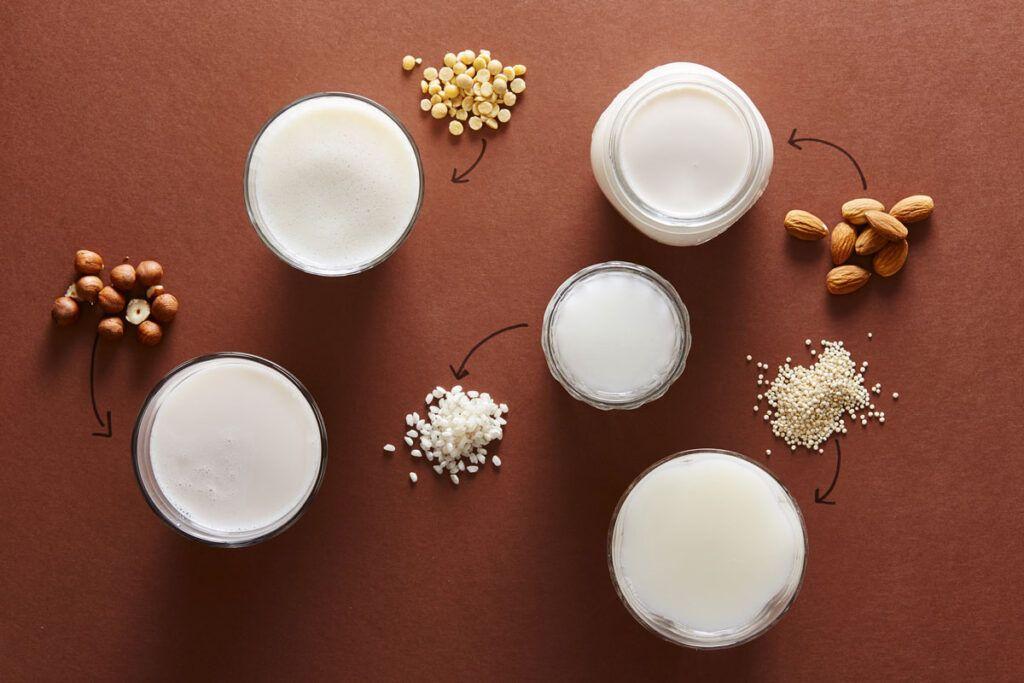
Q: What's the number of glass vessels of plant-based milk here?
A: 5